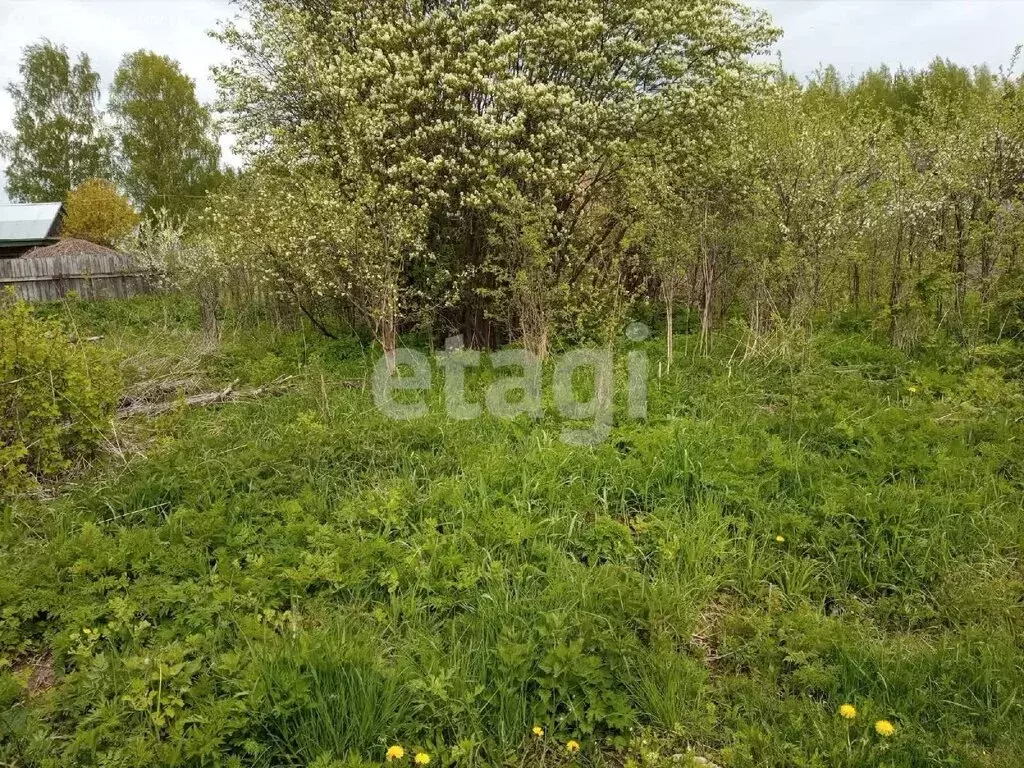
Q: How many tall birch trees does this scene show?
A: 2